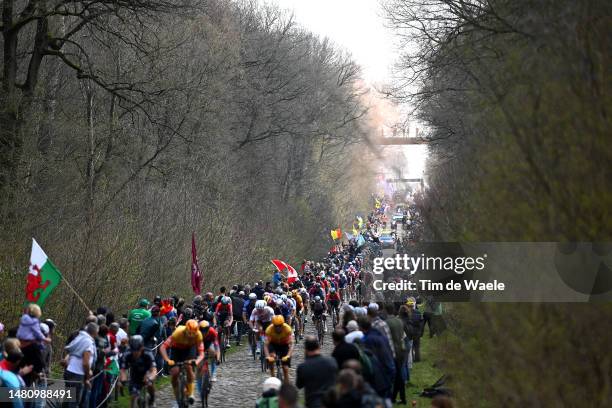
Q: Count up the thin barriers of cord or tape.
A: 2